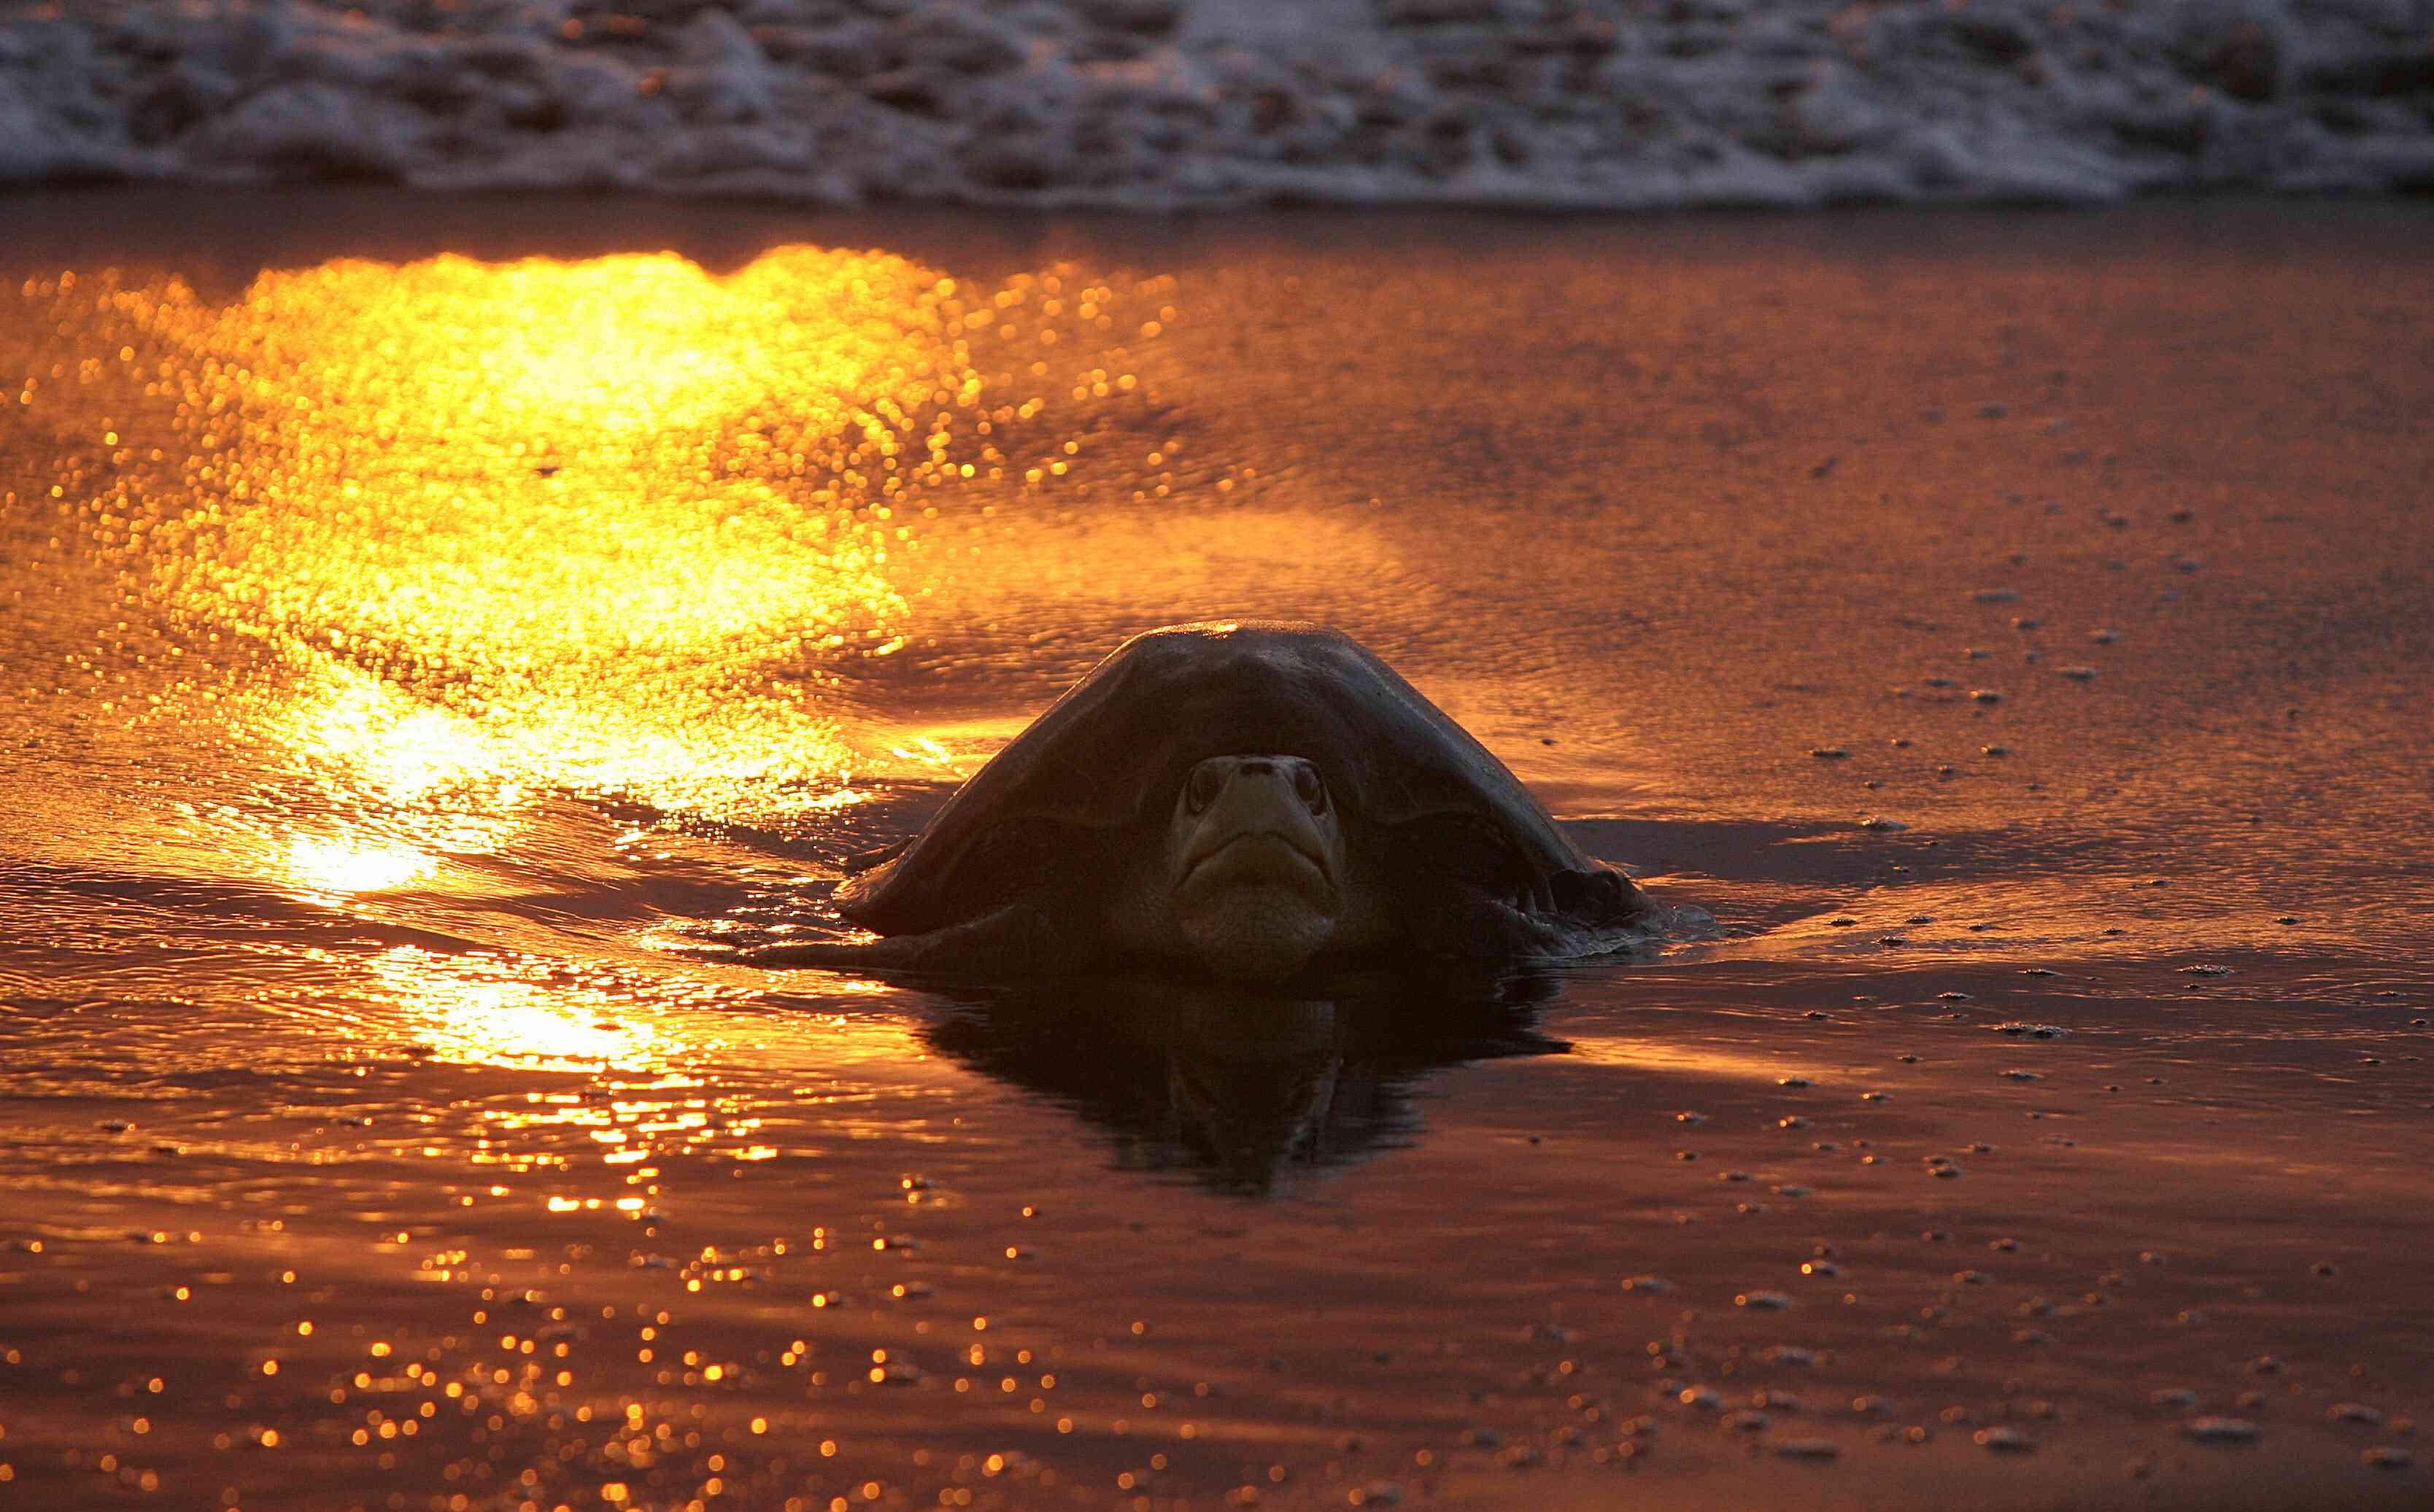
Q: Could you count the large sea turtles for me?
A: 1